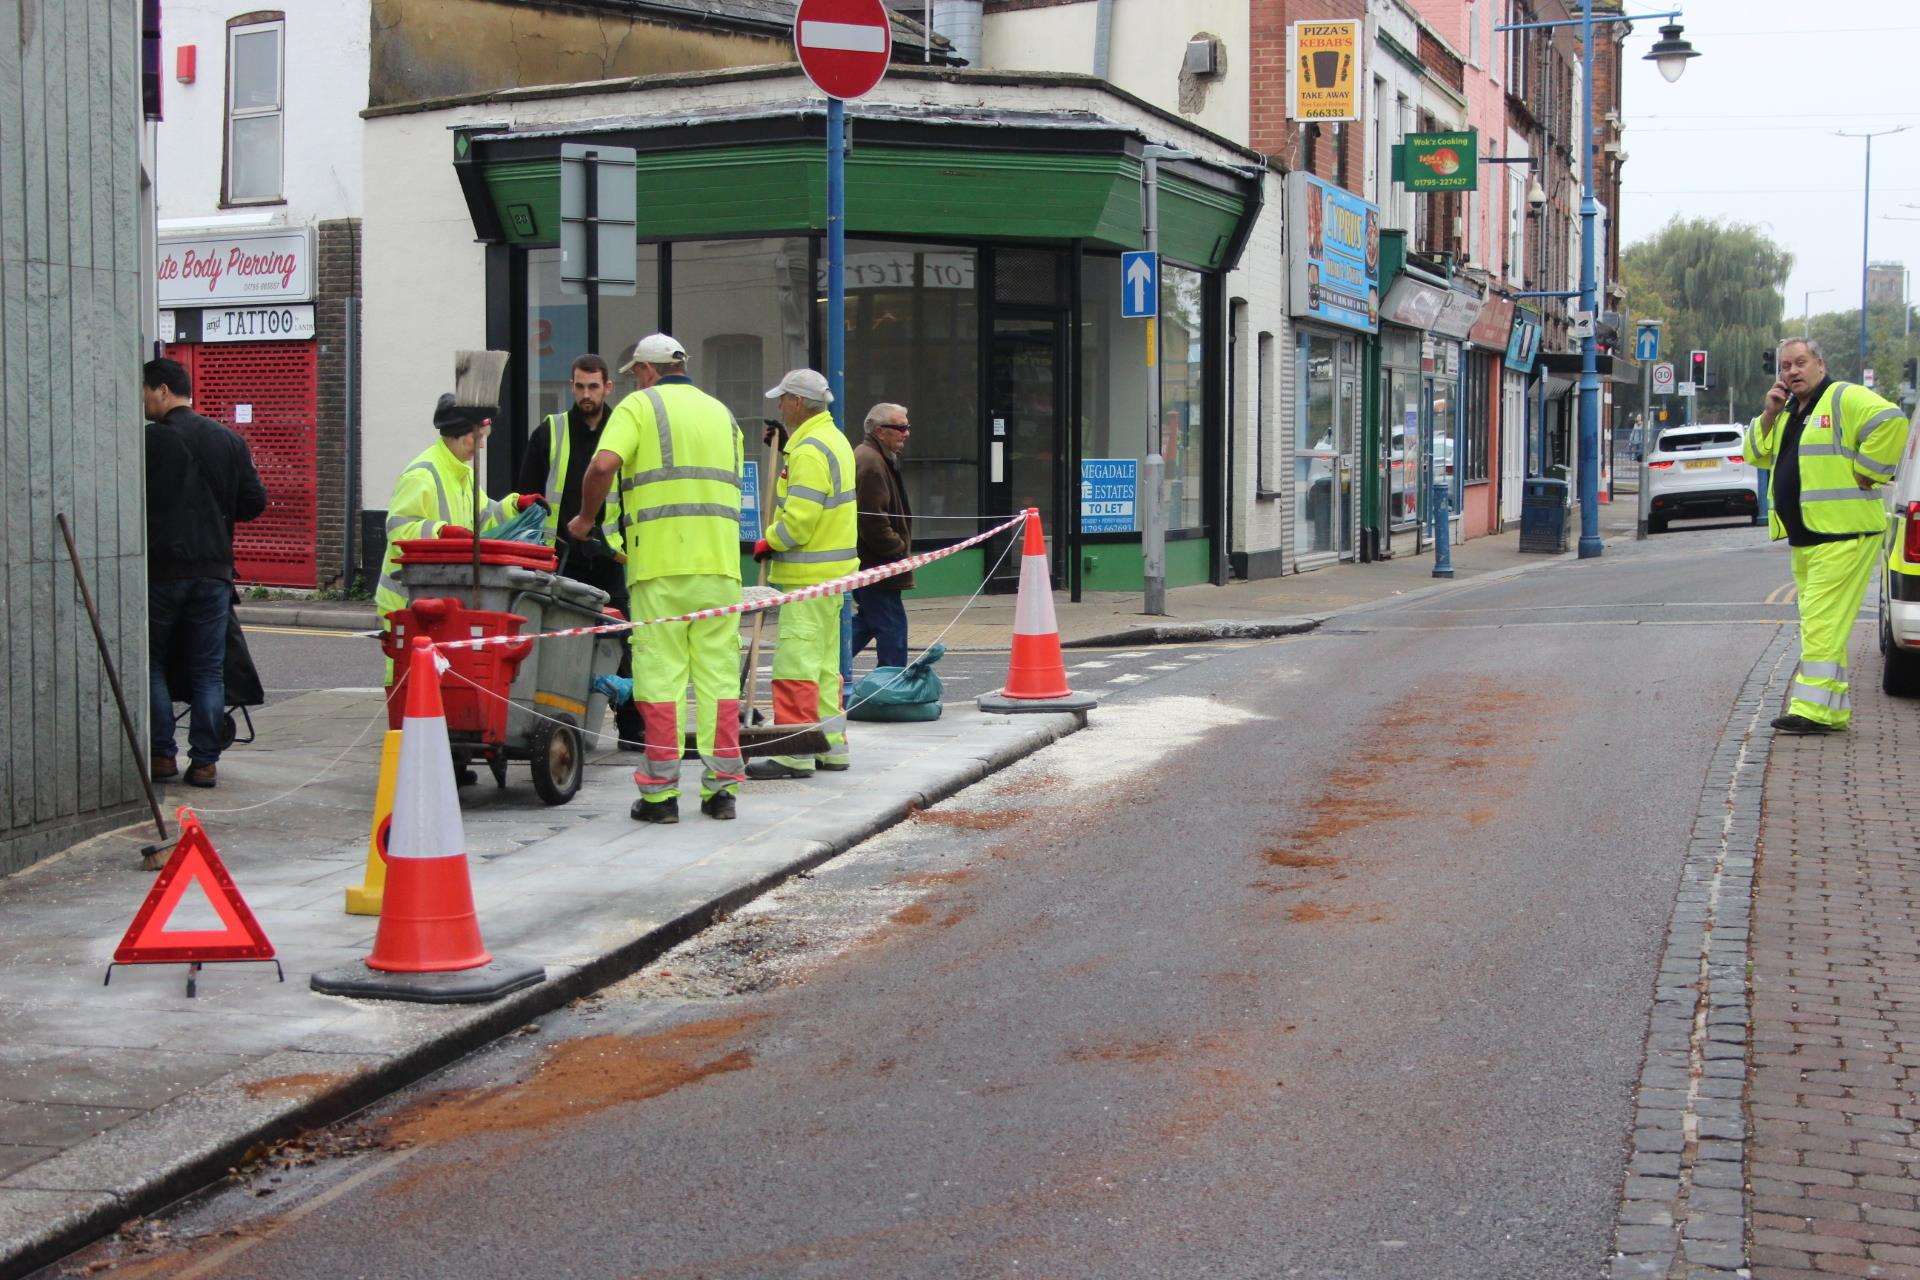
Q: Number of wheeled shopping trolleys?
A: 1